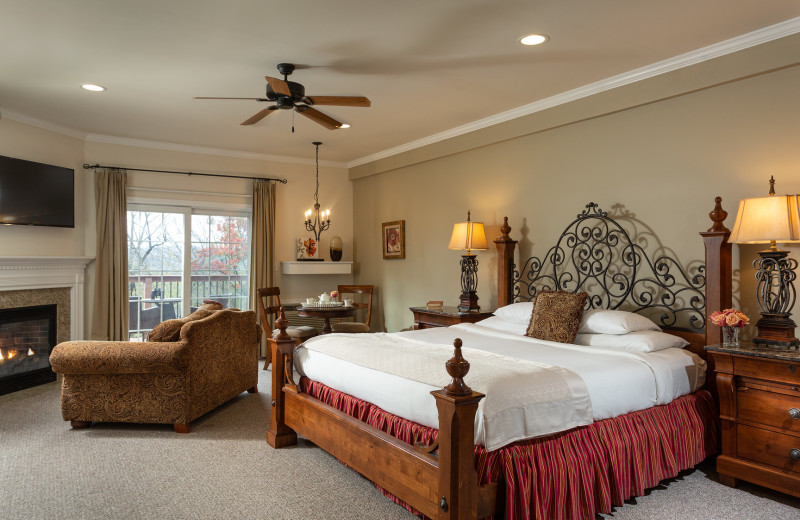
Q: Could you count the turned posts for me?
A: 4